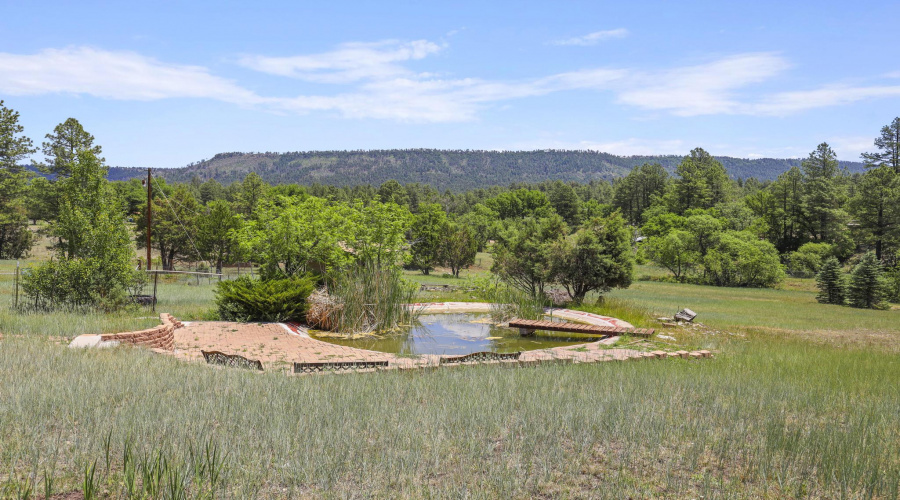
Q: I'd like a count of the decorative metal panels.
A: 3